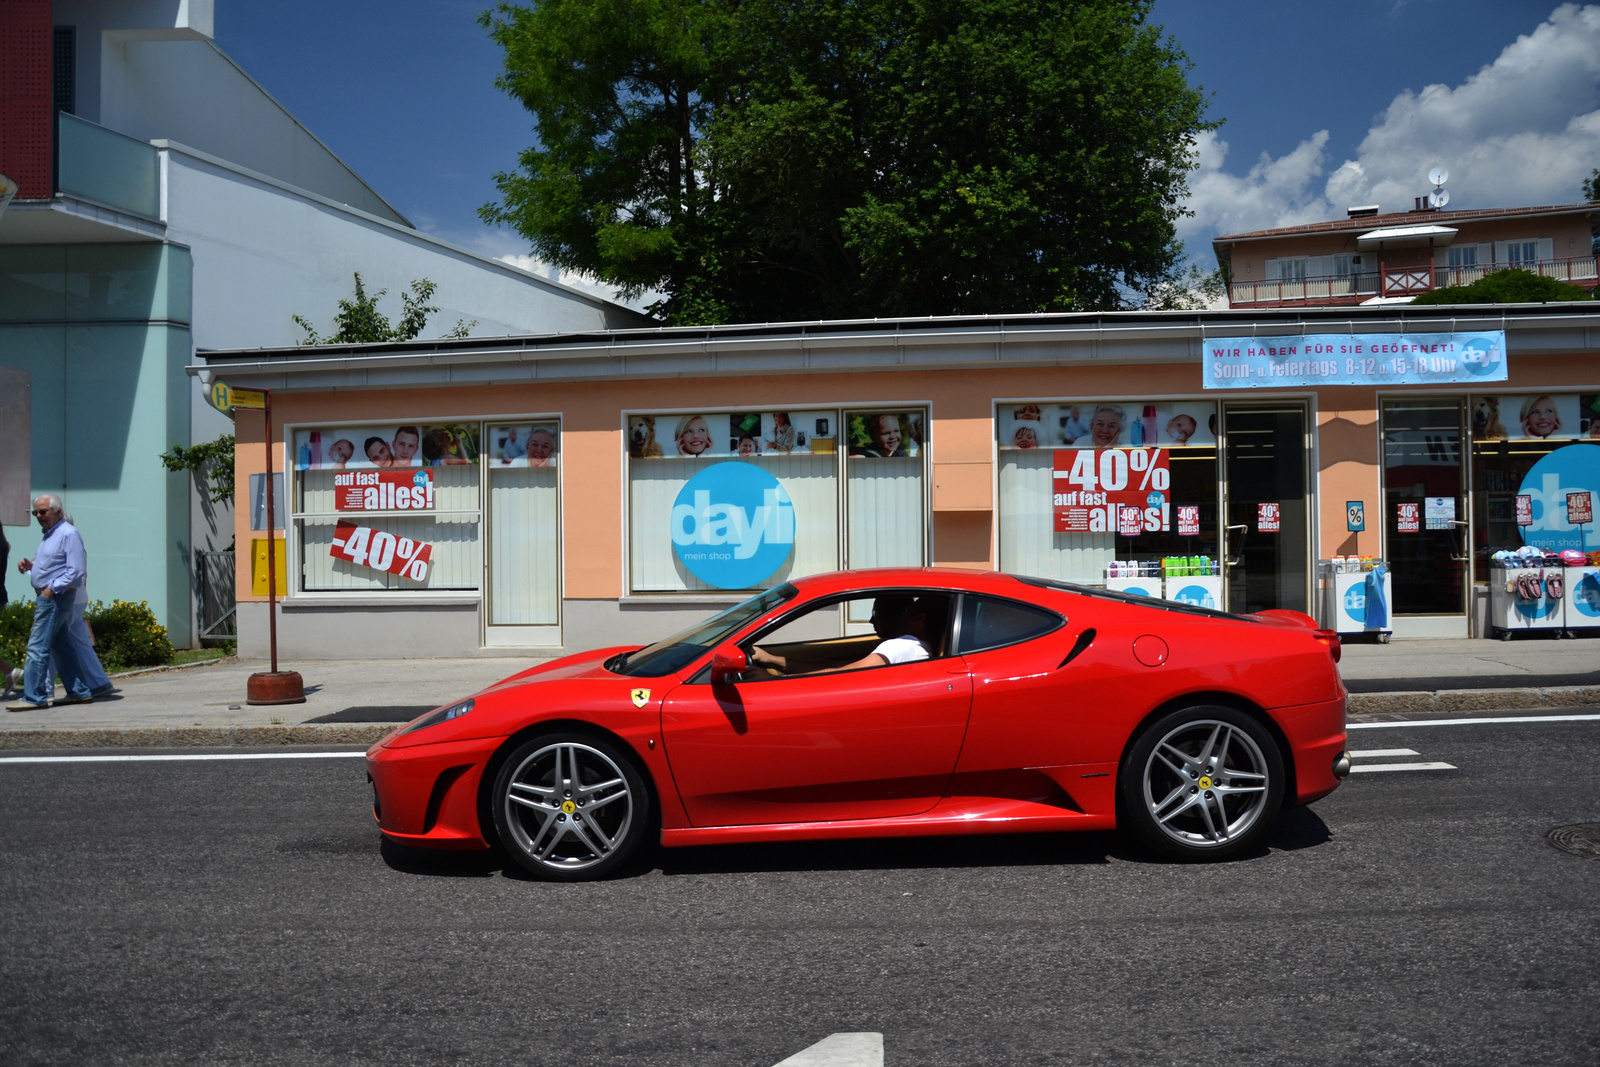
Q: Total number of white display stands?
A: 5